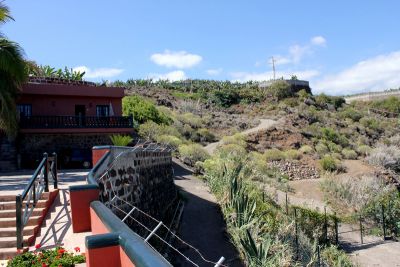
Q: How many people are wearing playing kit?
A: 0